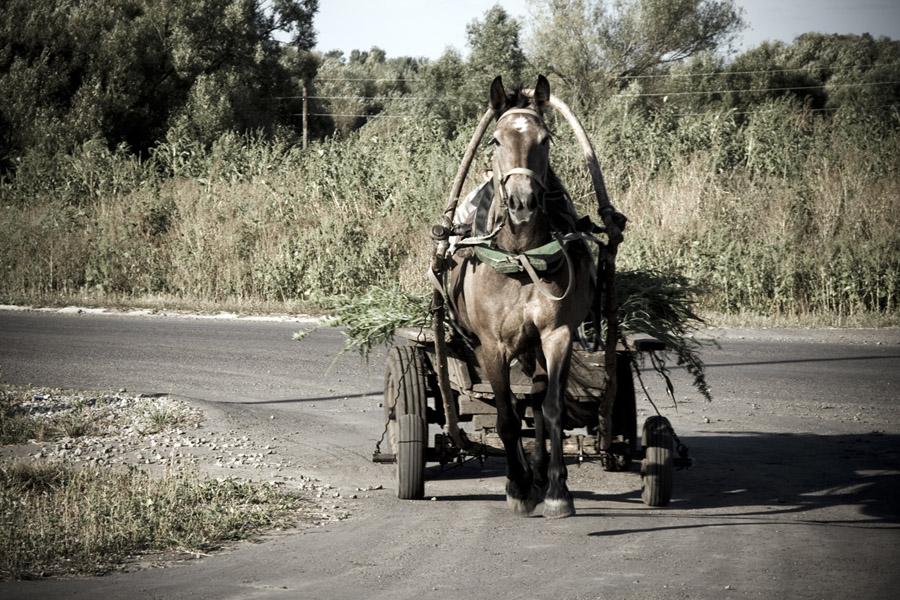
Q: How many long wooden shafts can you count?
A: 2